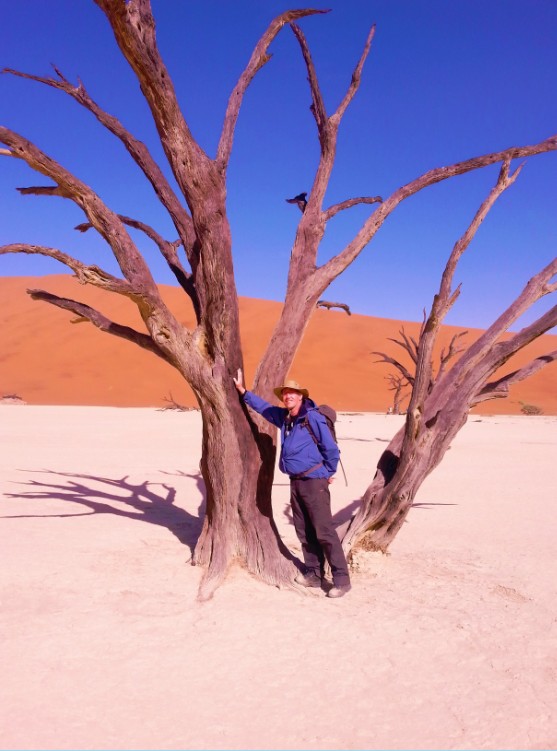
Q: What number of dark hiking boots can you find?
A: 2